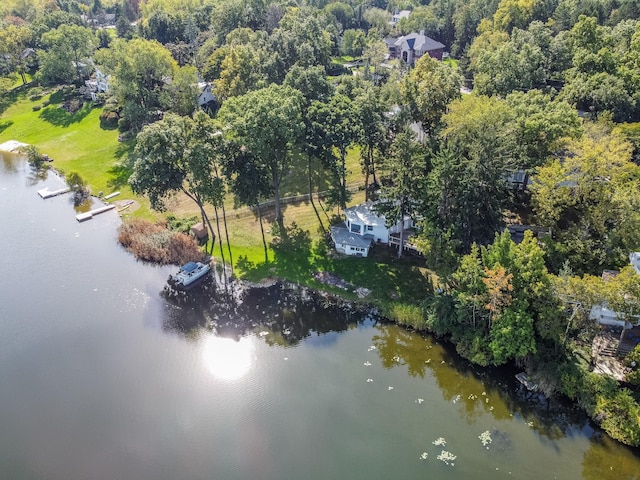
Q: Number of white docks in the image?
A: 2